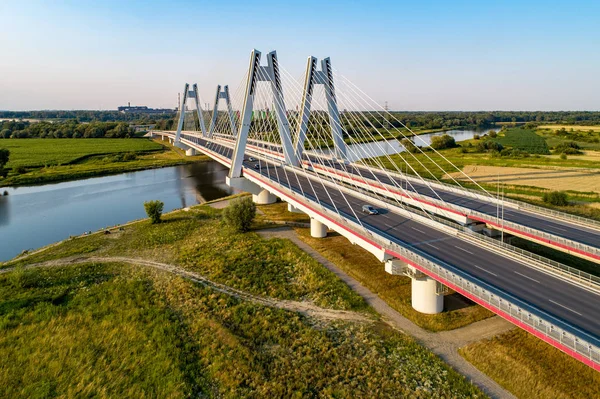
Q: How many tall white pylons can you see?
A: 4